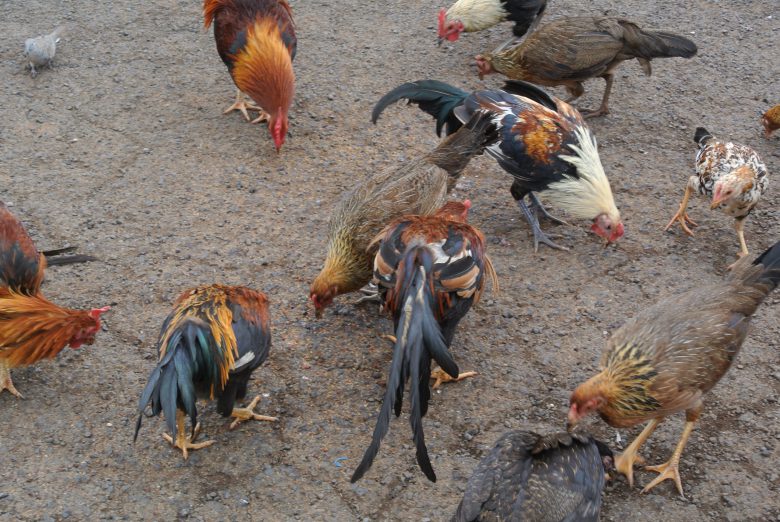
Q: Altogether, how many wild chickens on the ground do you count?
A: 13